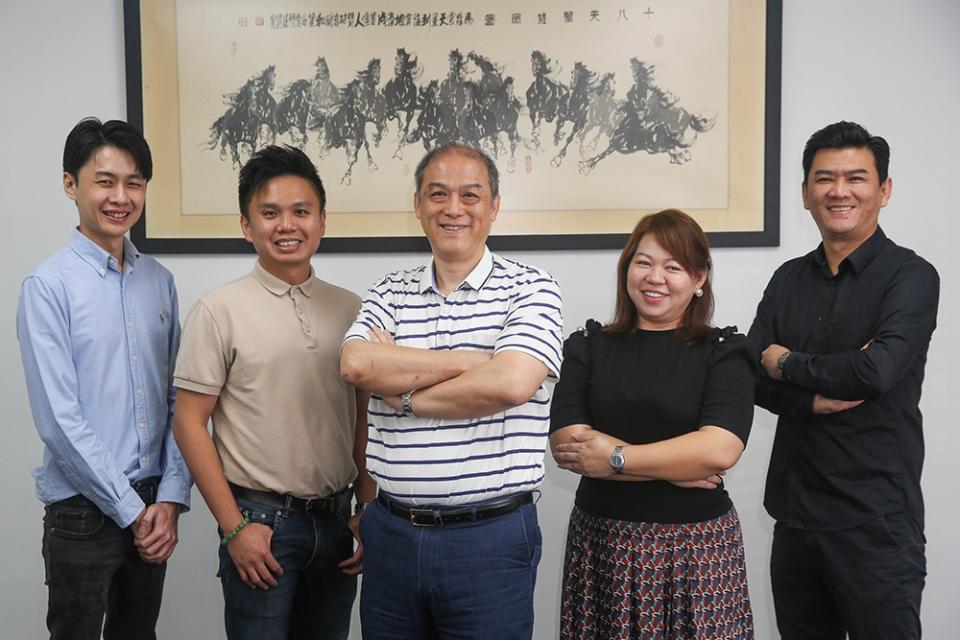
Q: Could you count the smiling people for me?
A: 5